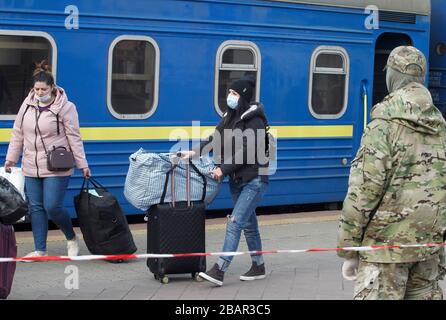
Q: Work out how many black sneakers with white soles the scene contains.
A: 2